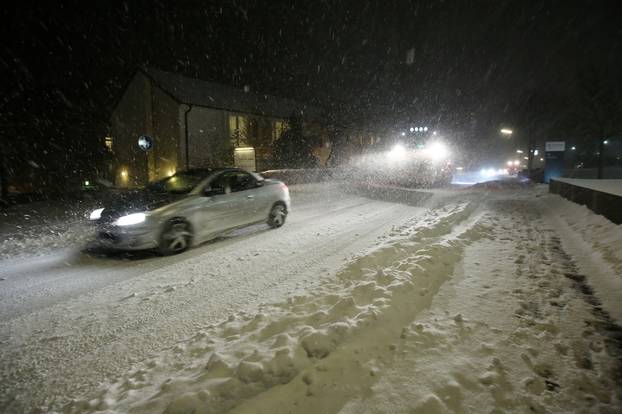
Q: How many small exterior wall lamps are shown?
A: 2